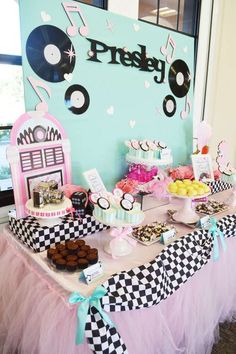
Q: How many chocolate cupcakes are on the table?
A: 14